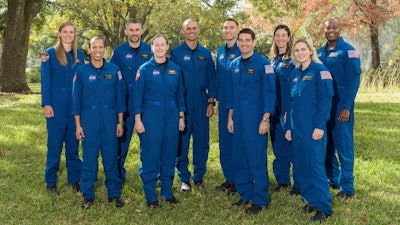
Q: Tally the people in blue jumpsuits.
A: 10